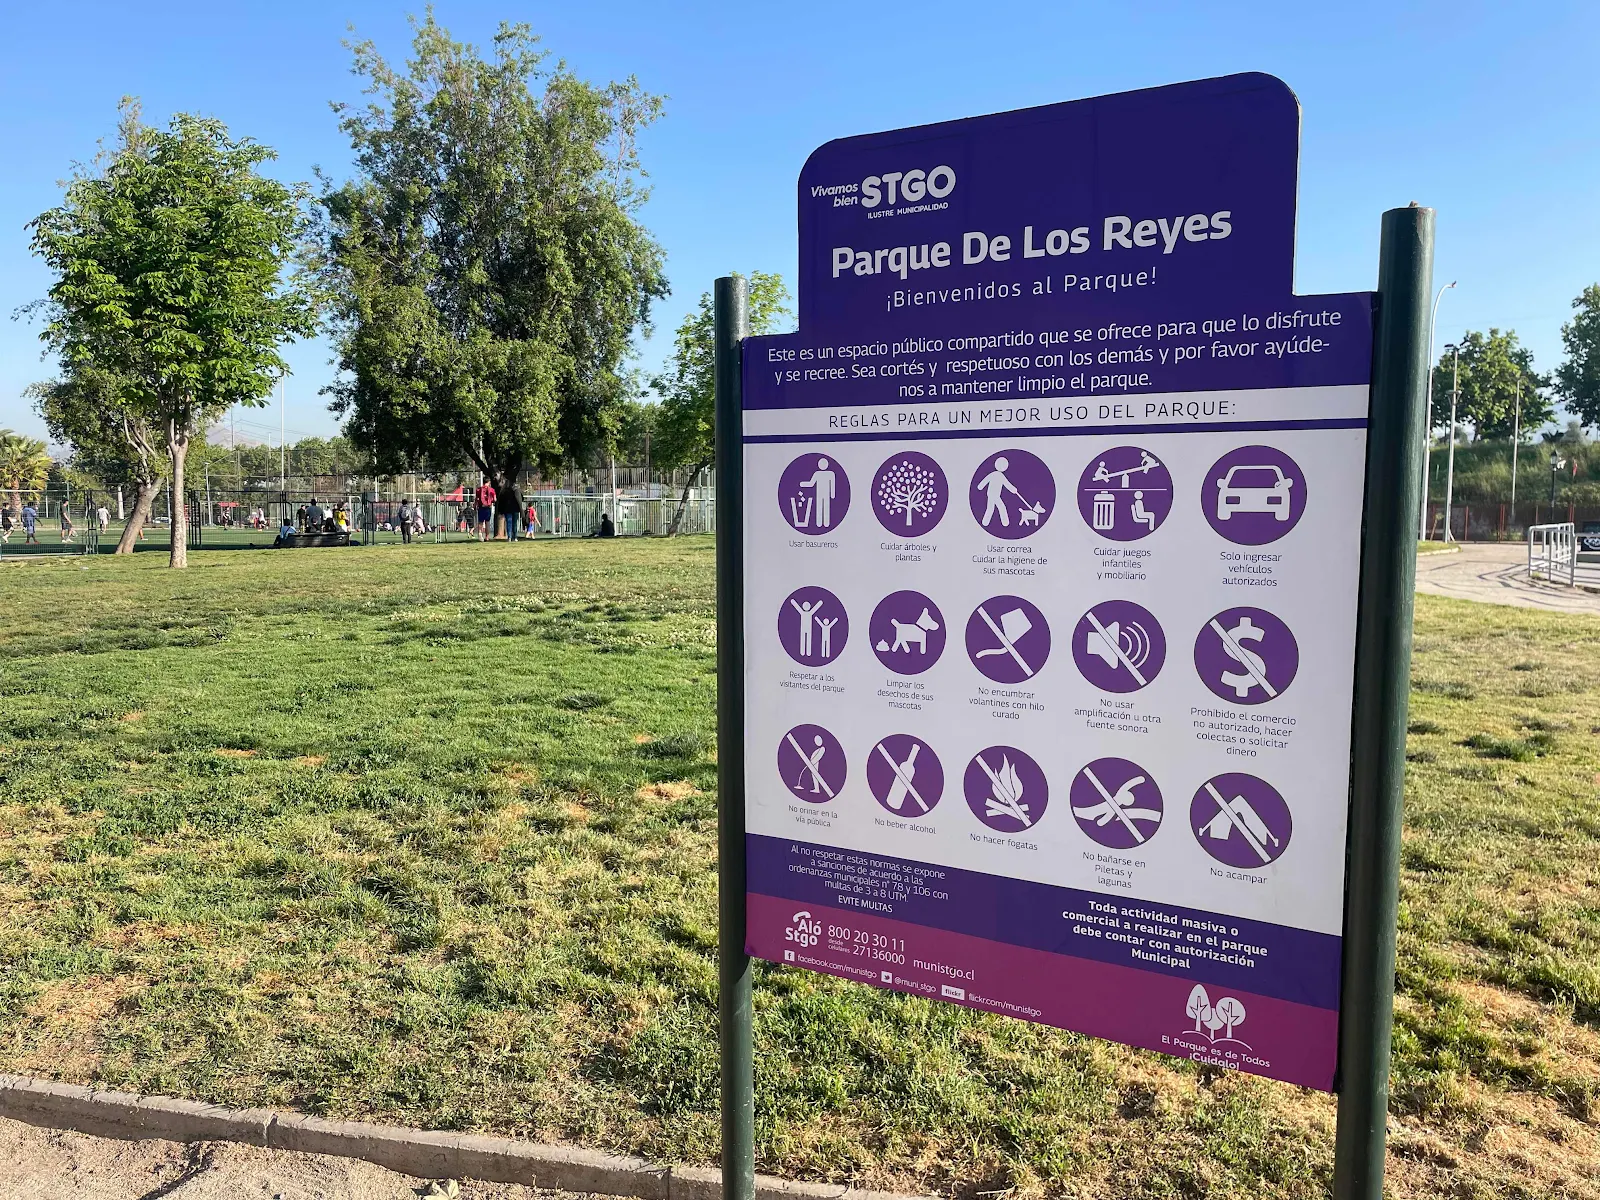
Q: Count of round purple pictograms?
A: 15